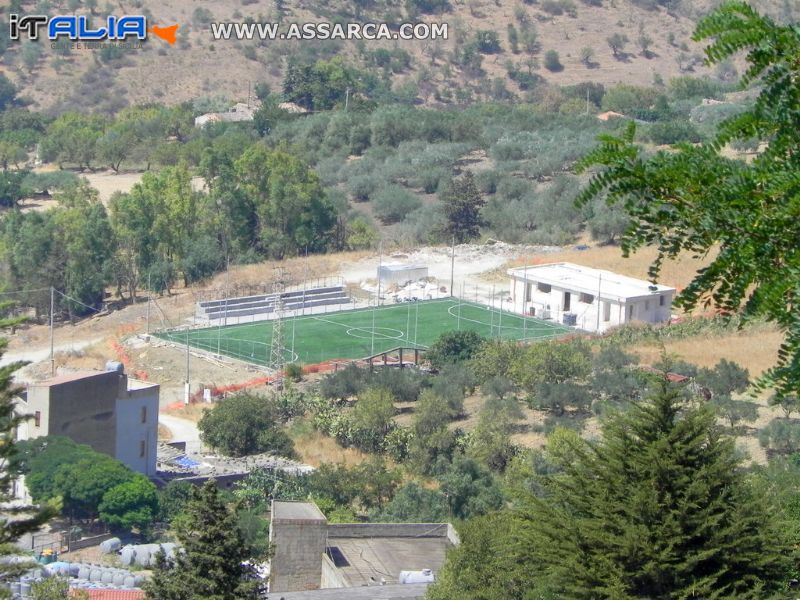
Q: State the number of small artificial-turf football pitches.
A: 1